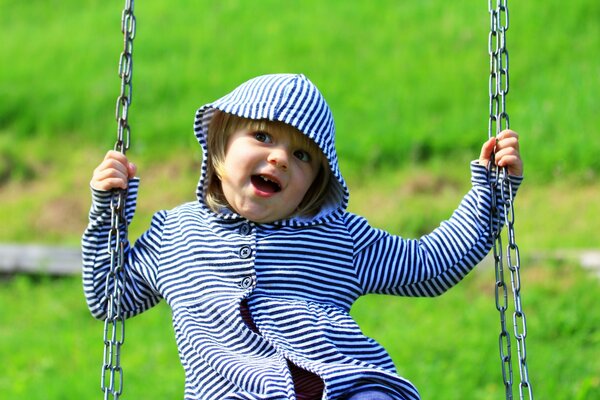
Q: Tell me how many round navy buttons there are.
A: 3